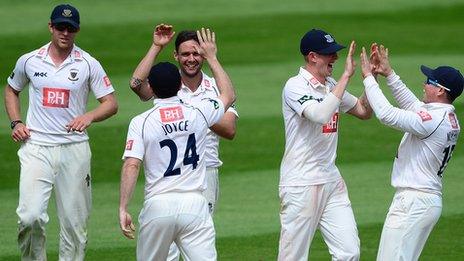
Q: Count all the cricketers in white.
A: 5